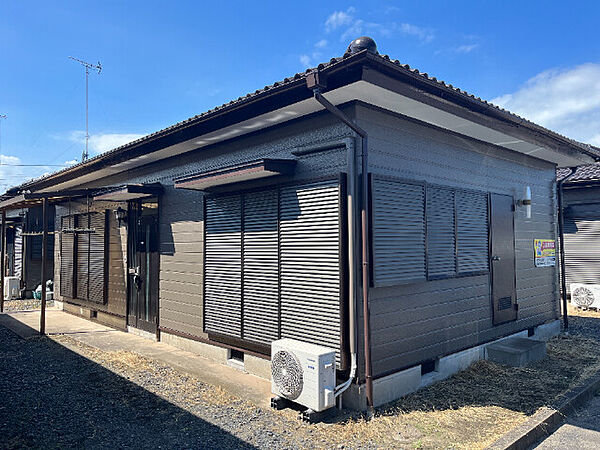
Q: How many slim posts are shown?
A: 2